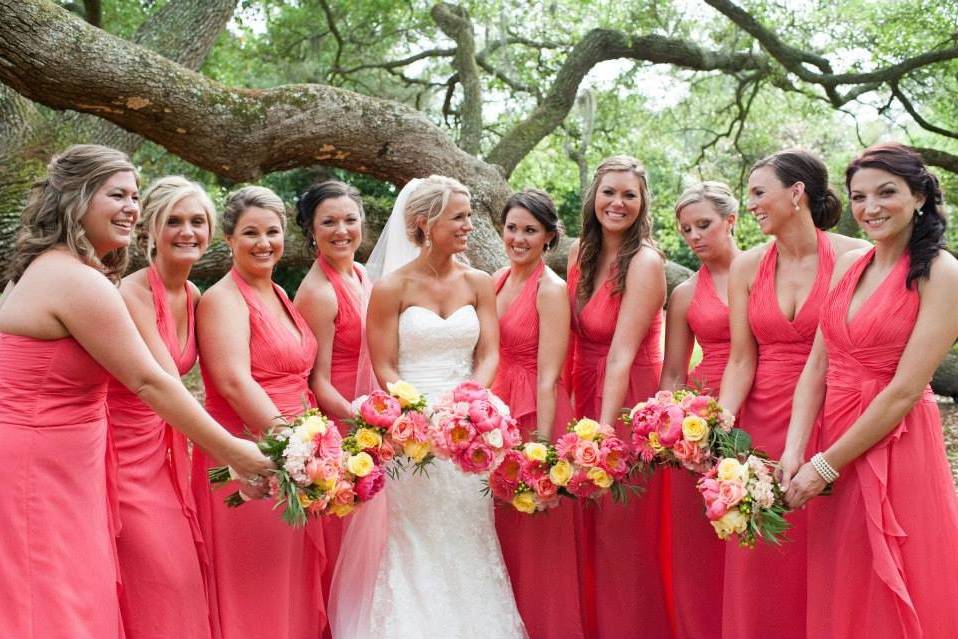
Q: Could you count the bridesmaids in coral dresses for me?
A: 9